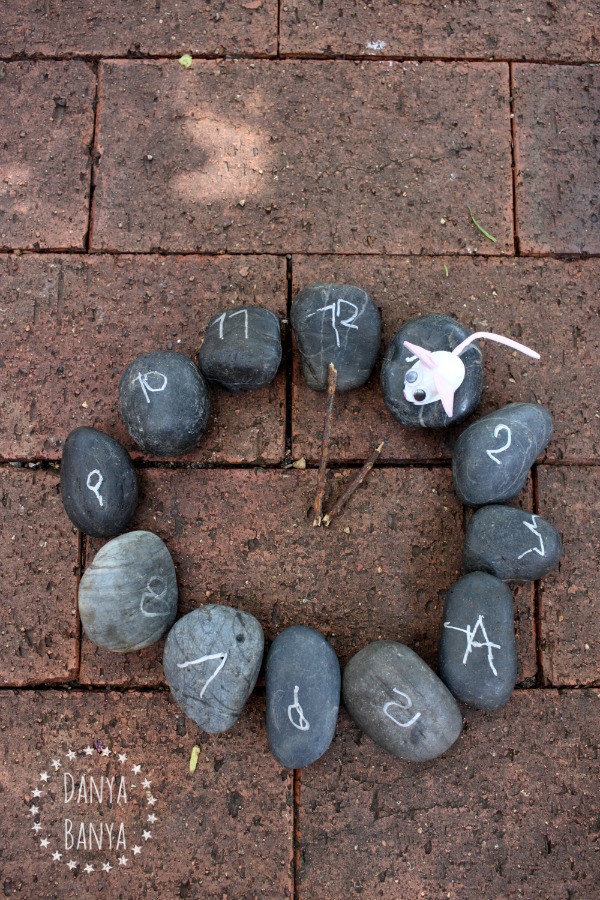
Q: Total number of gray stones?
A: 12